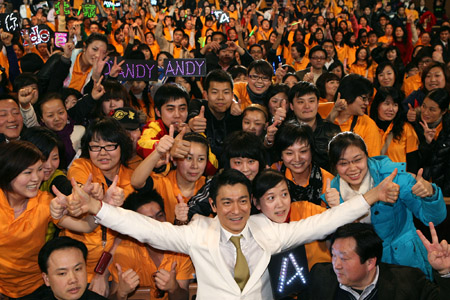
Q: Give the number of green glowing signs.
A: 2